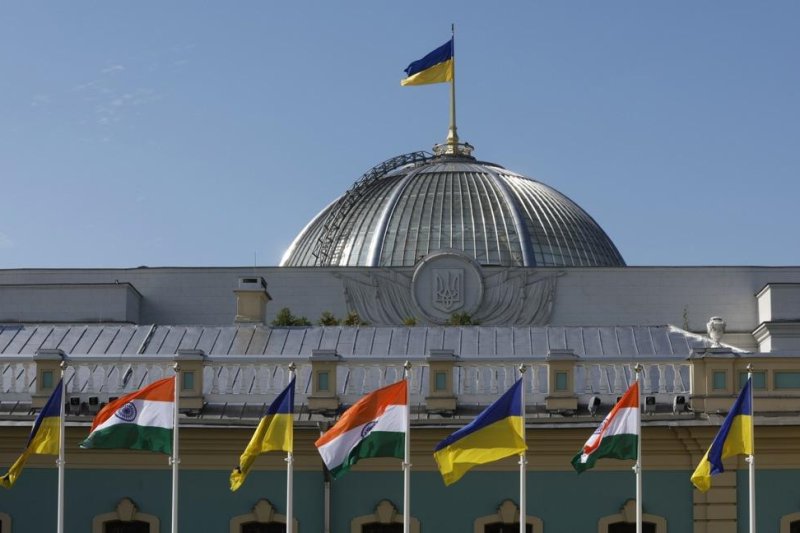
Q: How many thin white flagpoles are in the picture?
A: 7